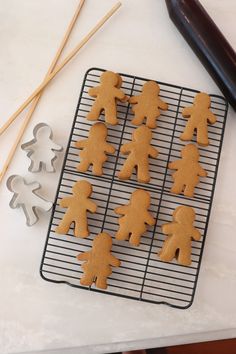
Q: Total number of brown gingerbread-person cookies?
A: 10